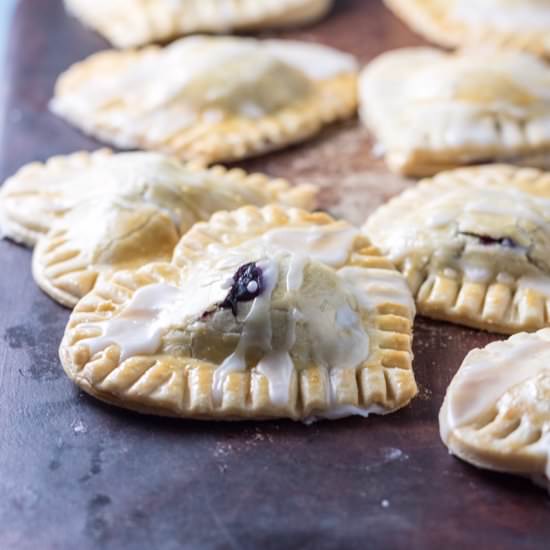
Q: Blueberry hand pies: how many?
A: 8